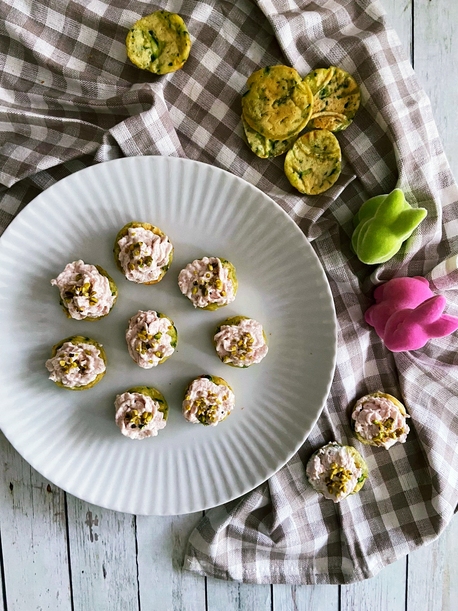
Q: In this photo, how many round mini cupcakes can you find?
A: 10